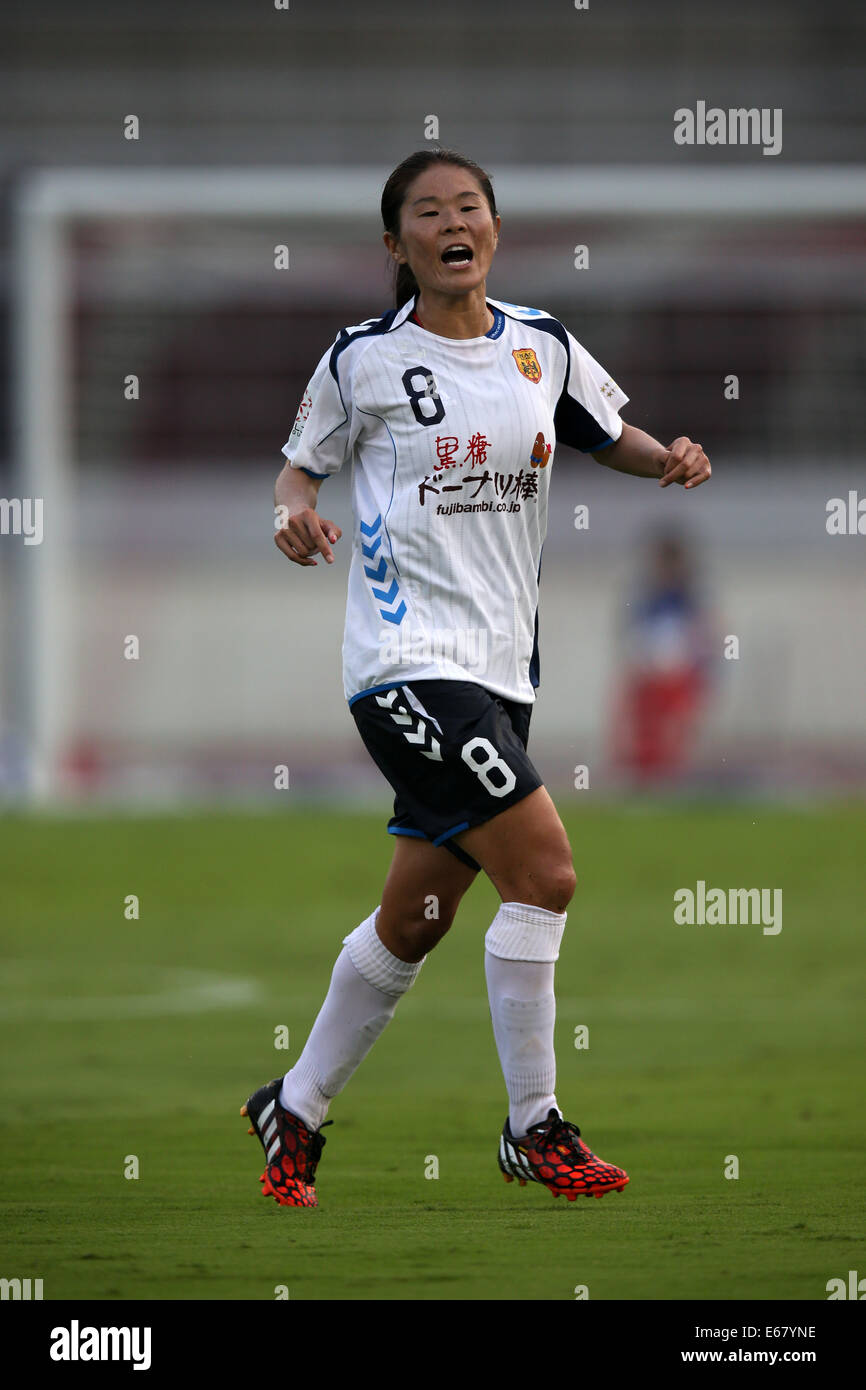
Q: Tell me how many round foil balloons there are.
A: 0